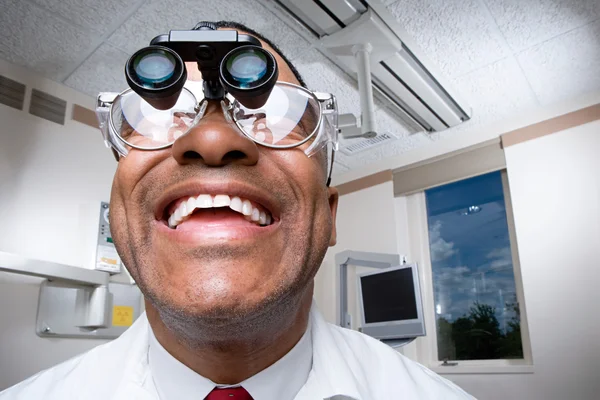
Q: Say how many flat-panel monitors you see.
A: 1